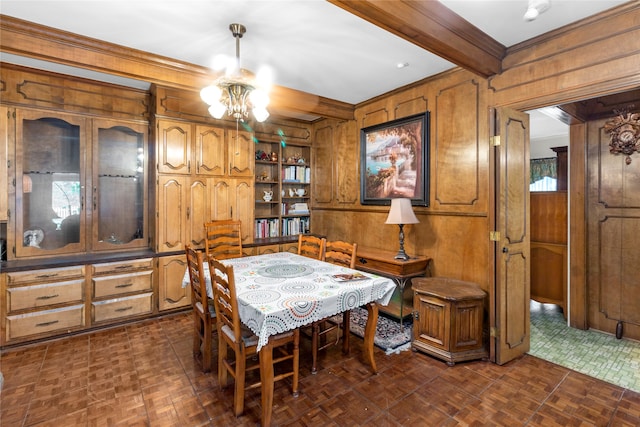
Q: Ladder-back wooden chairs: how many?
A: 5